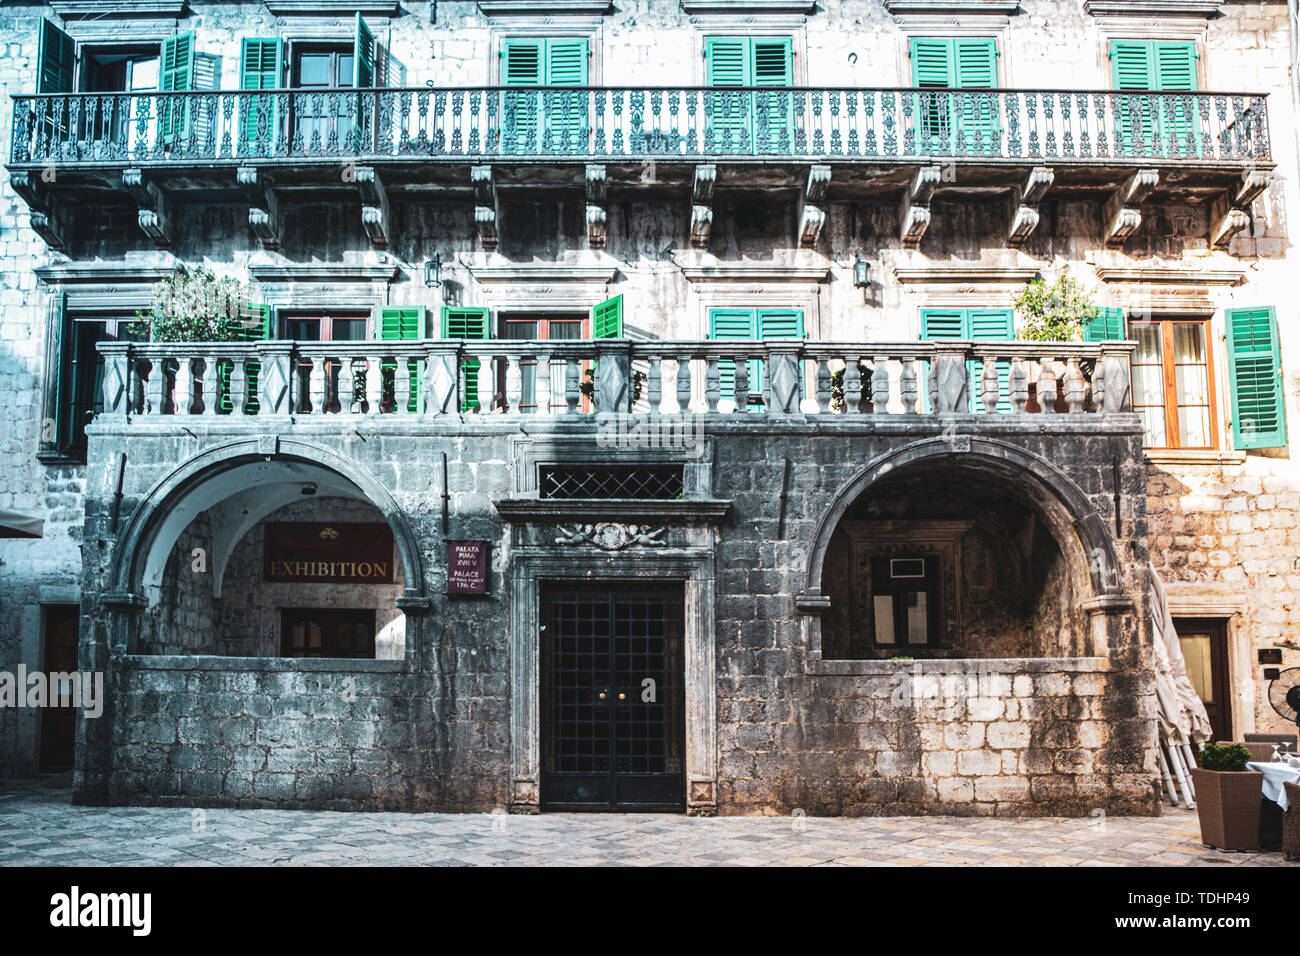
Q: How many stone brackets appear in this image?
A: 12